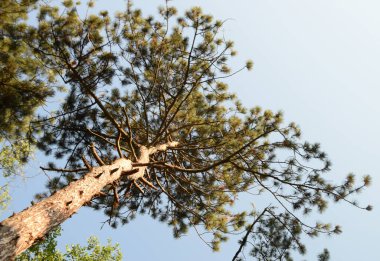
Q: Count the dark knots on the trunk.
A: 4